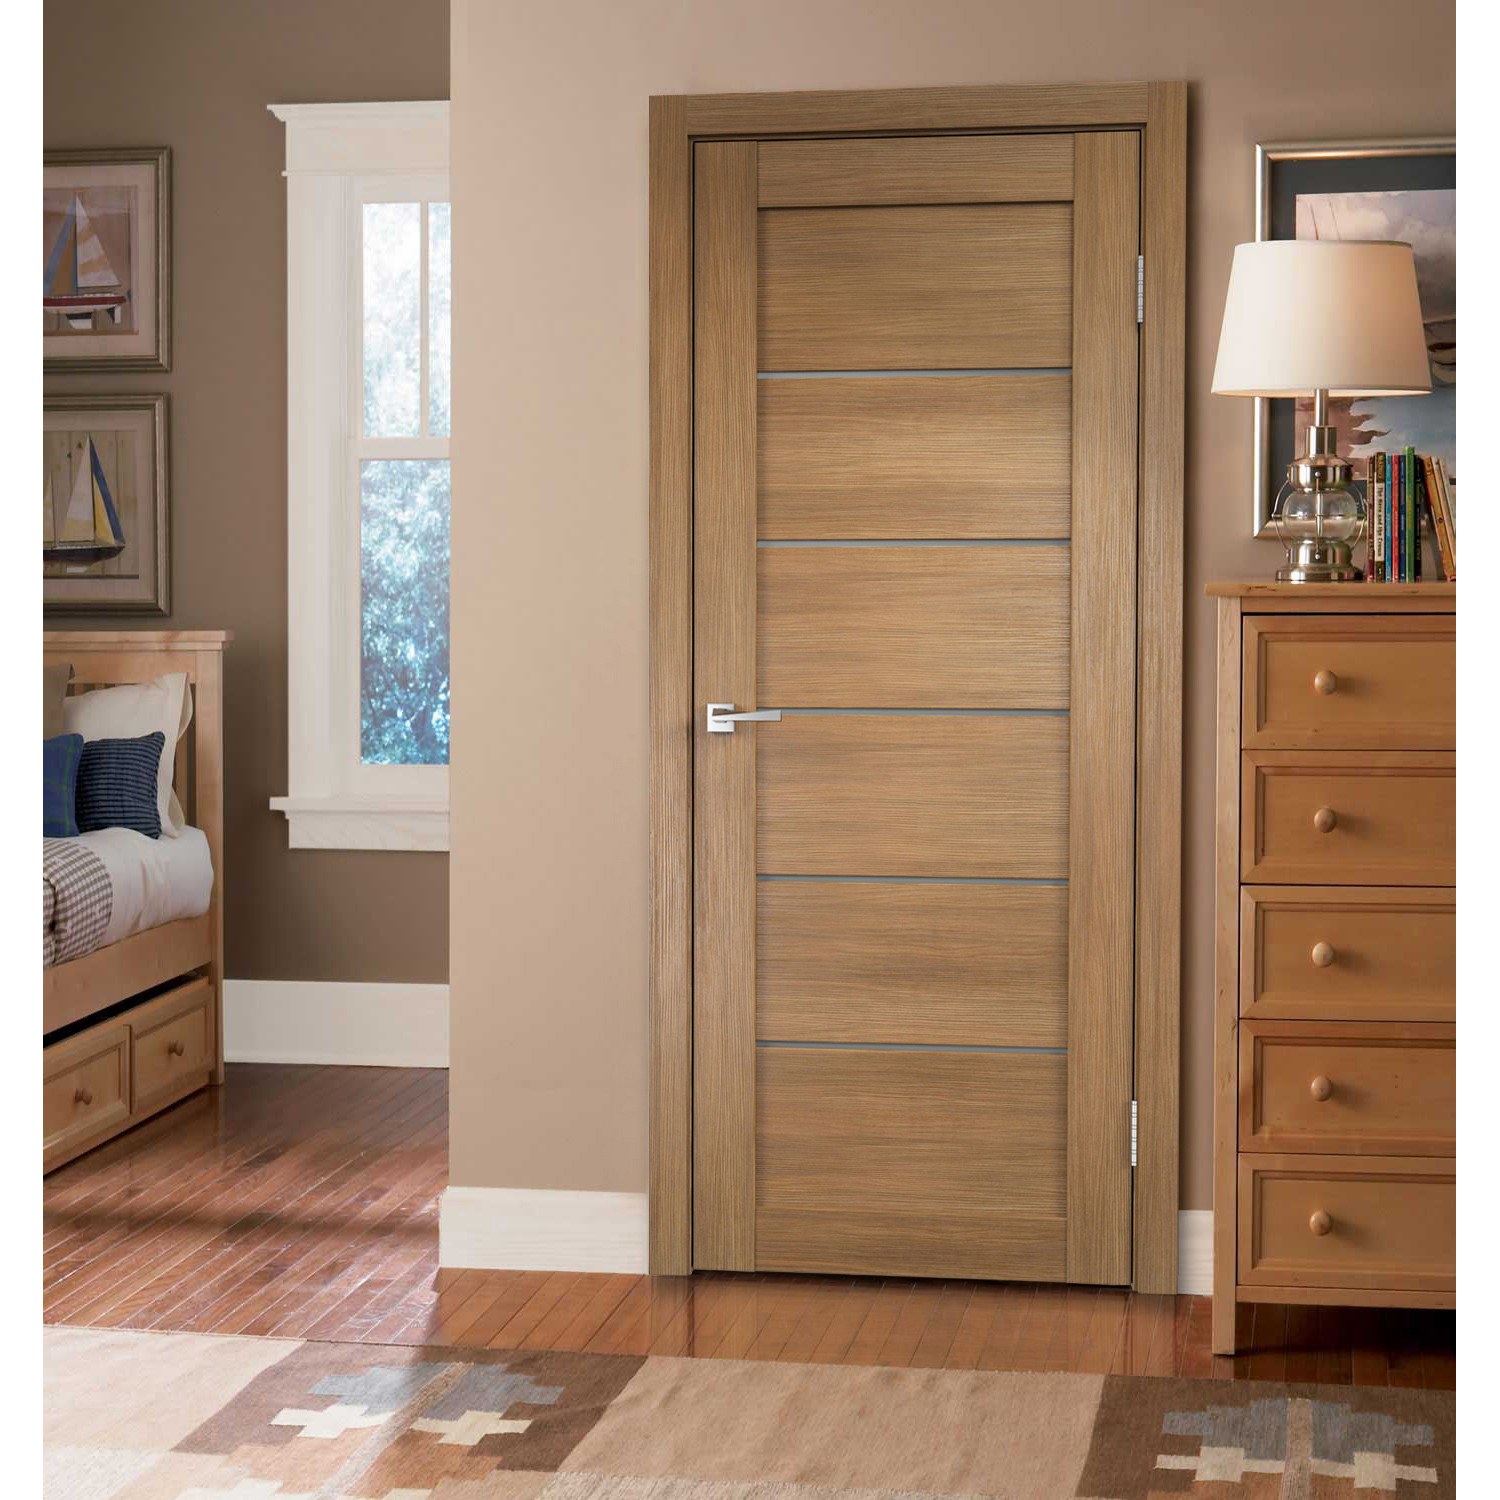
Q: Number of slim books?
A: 10